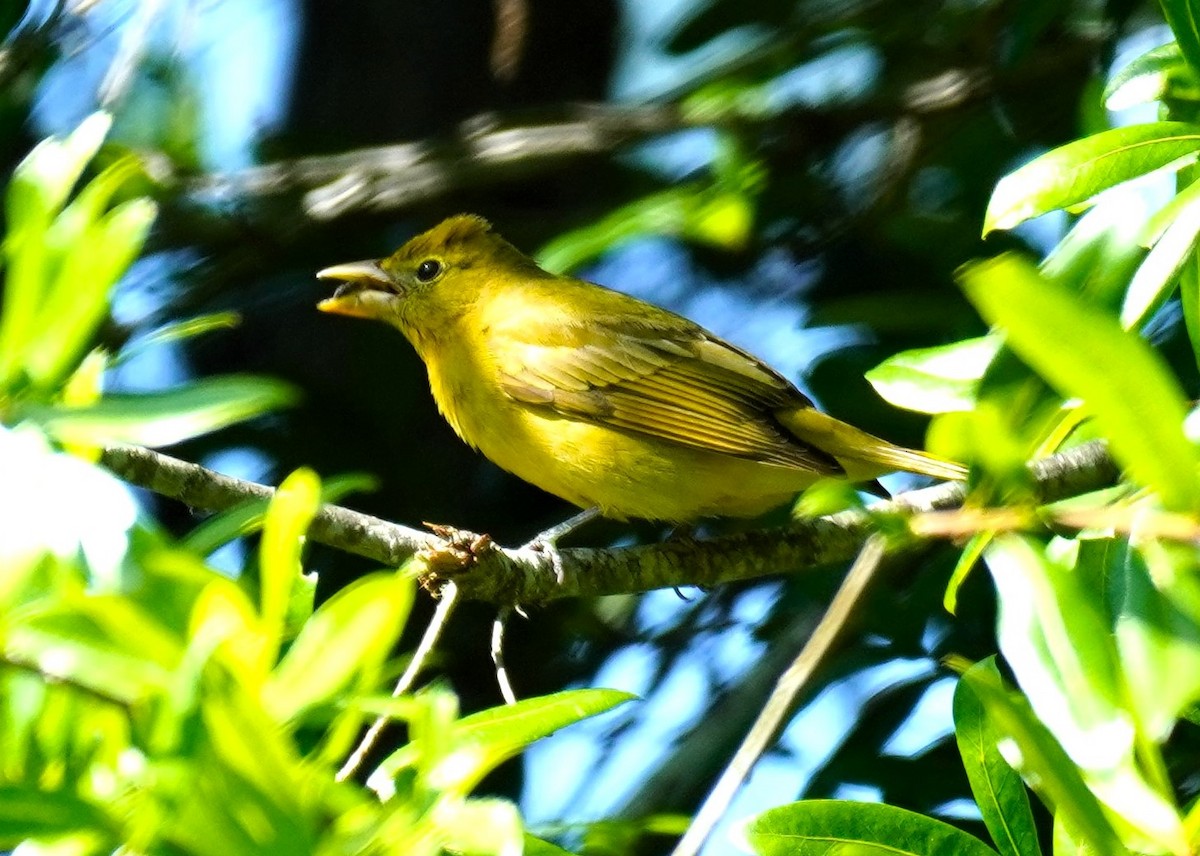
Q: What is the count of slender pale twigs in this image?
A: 3